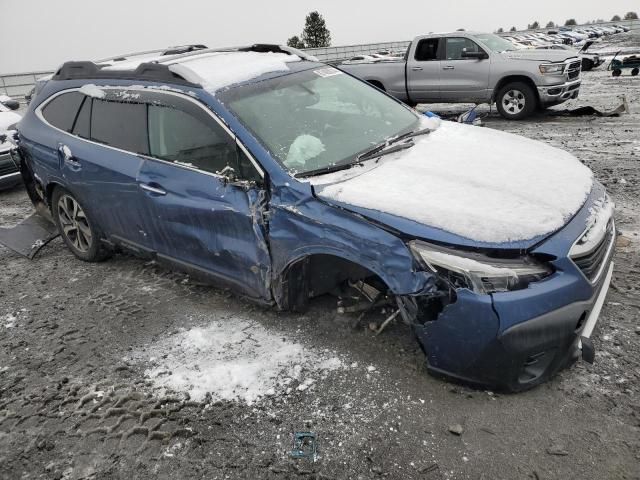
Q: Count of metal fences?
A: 1